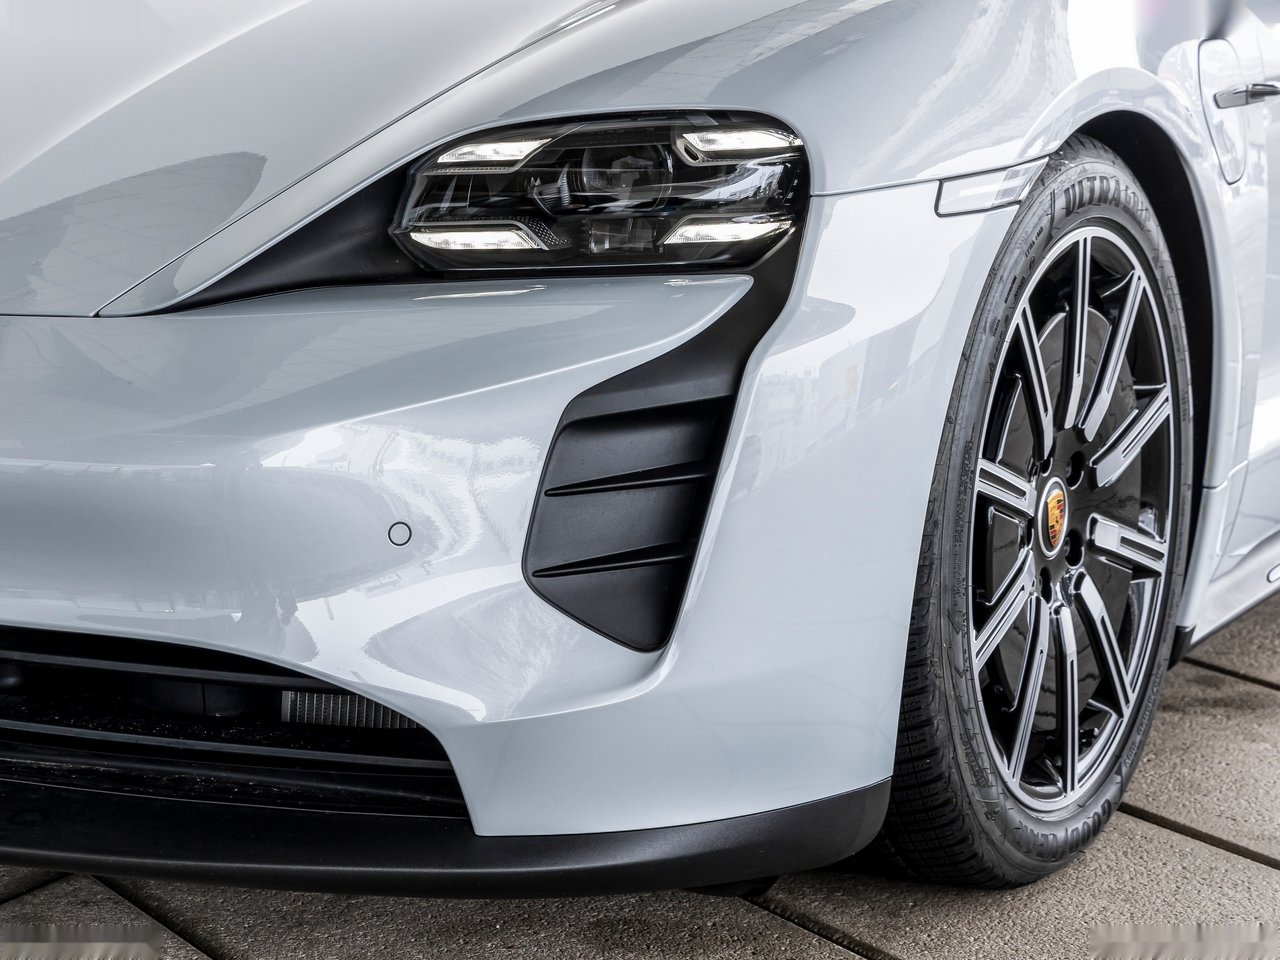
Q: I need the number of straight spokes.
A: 10